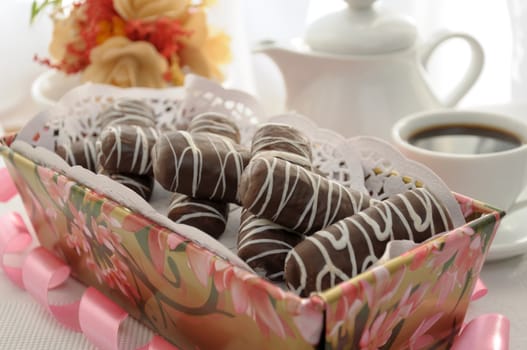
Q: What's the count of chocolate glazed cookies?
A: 11